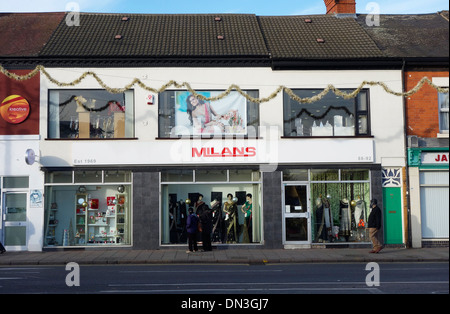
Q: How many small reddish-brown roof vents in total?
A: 6